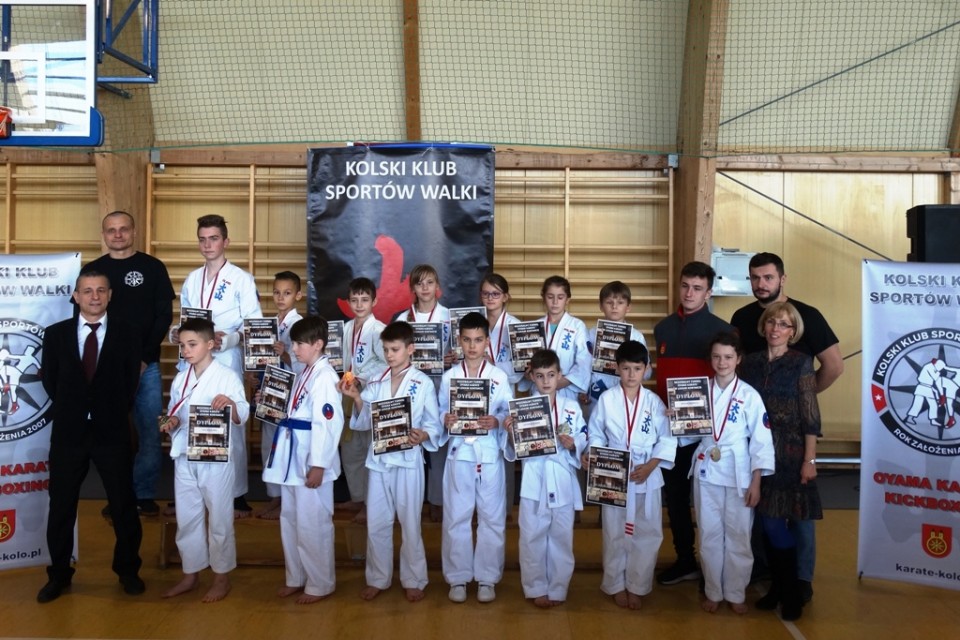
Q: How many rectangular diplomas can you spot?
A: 14